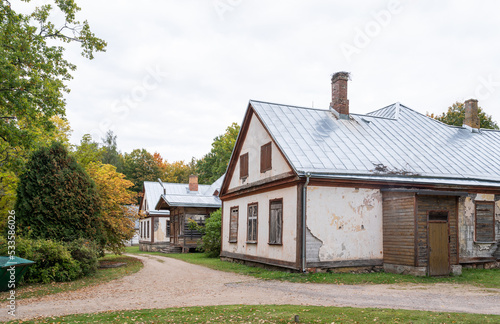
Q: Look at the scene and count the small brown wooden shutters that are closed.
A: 2